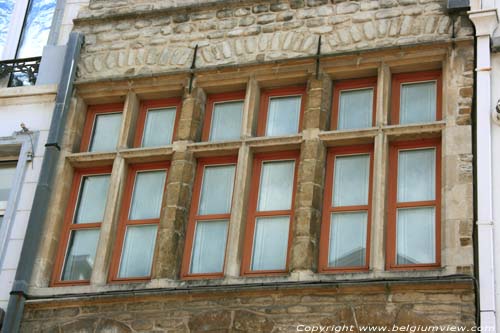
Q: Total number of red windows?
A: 12